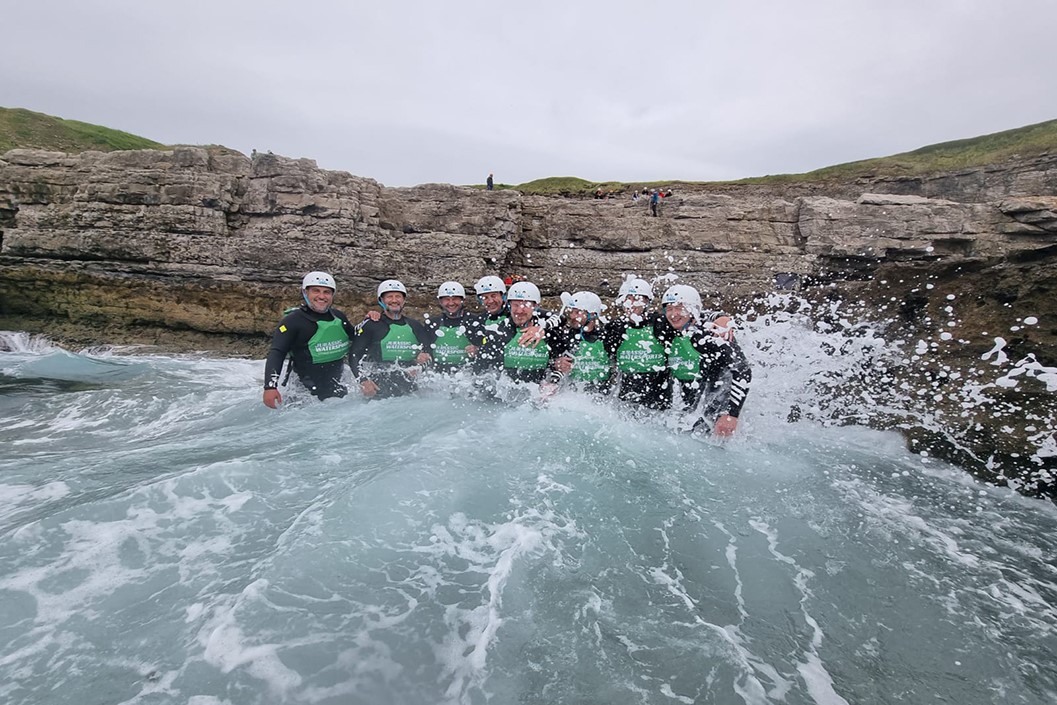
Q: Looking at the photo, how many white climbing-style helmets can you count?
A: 8